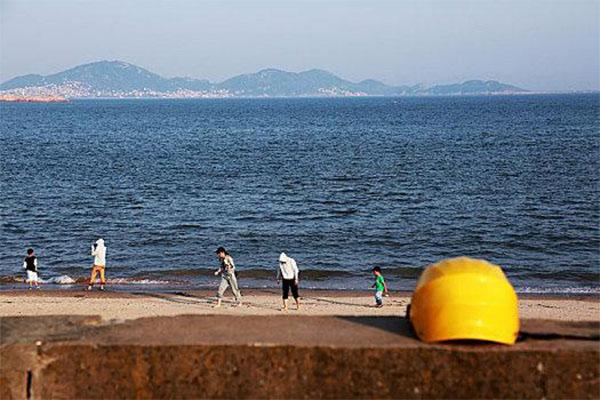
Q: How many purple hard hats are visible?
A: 0